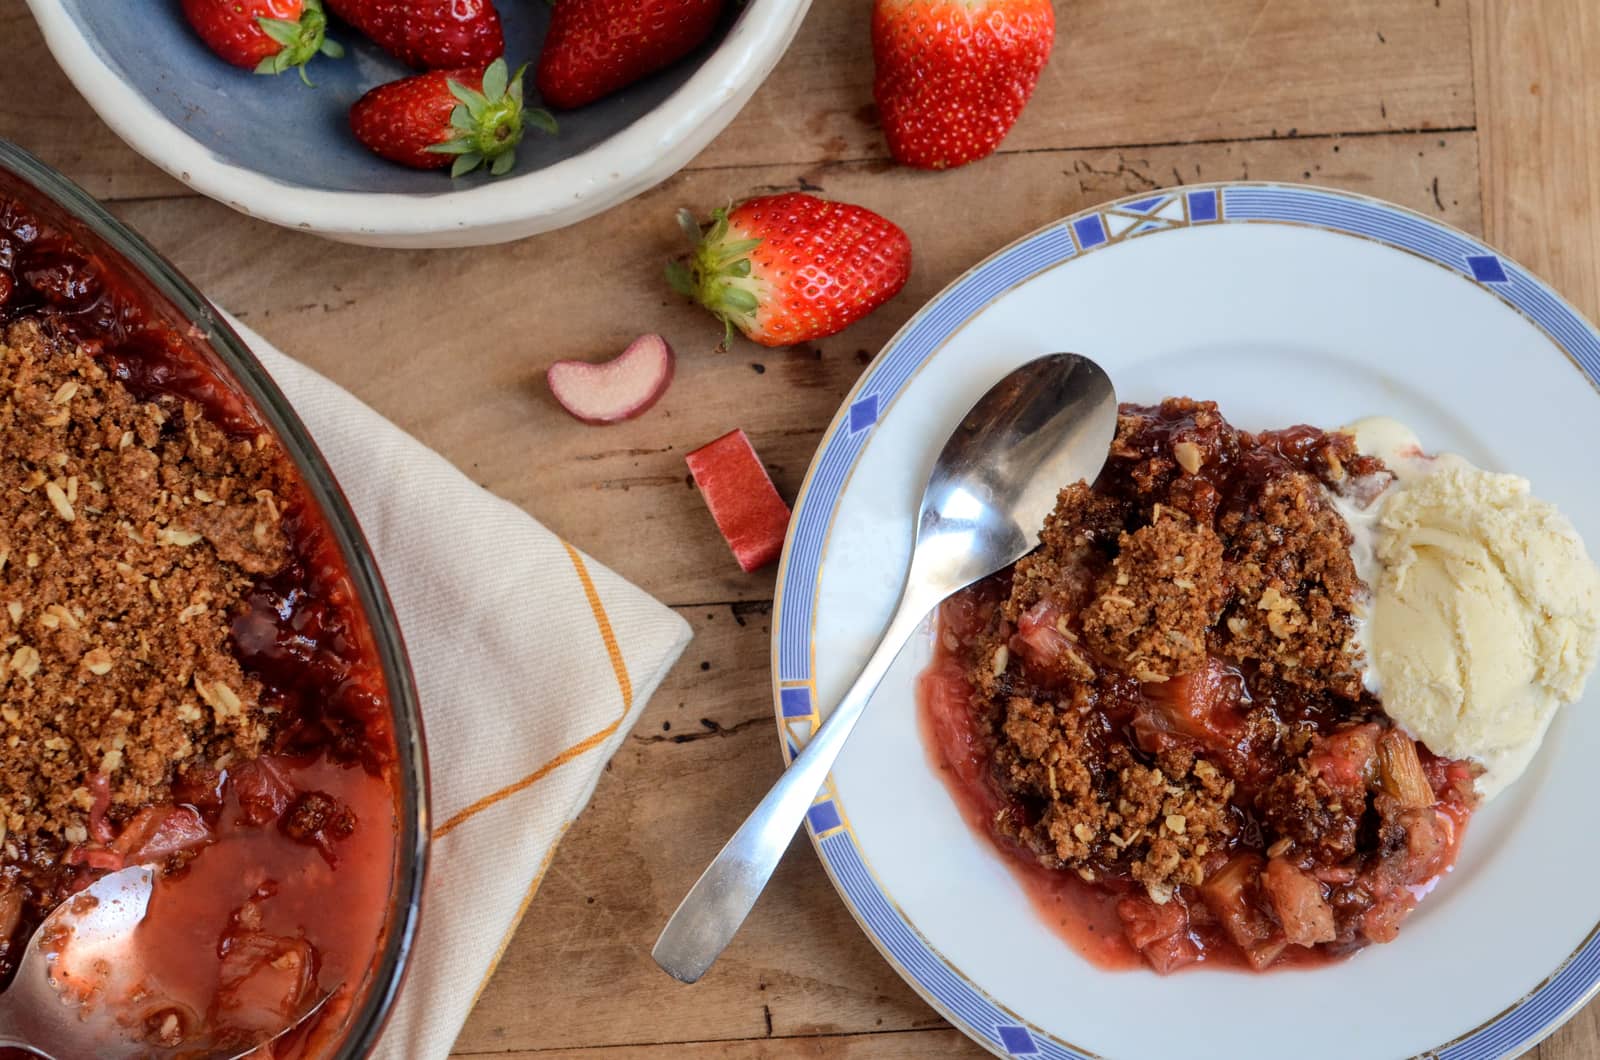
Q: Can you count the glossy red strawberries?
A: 6